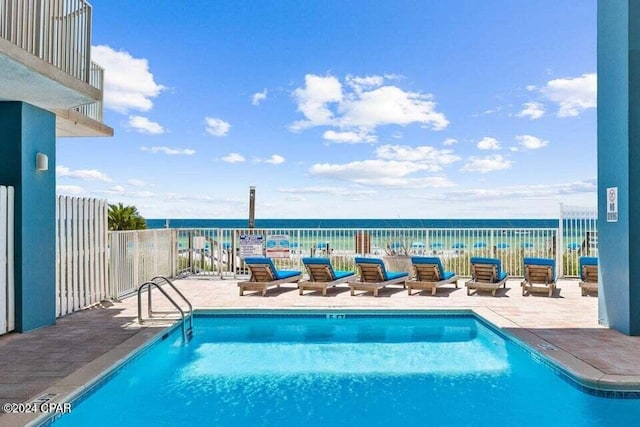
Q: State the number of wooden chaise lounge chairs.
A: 7